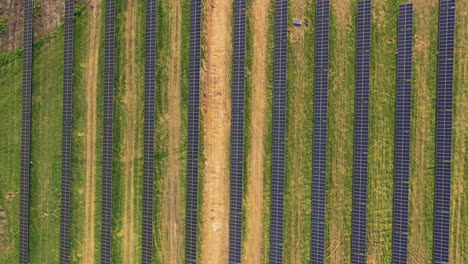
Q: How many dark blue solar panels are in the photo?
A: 11